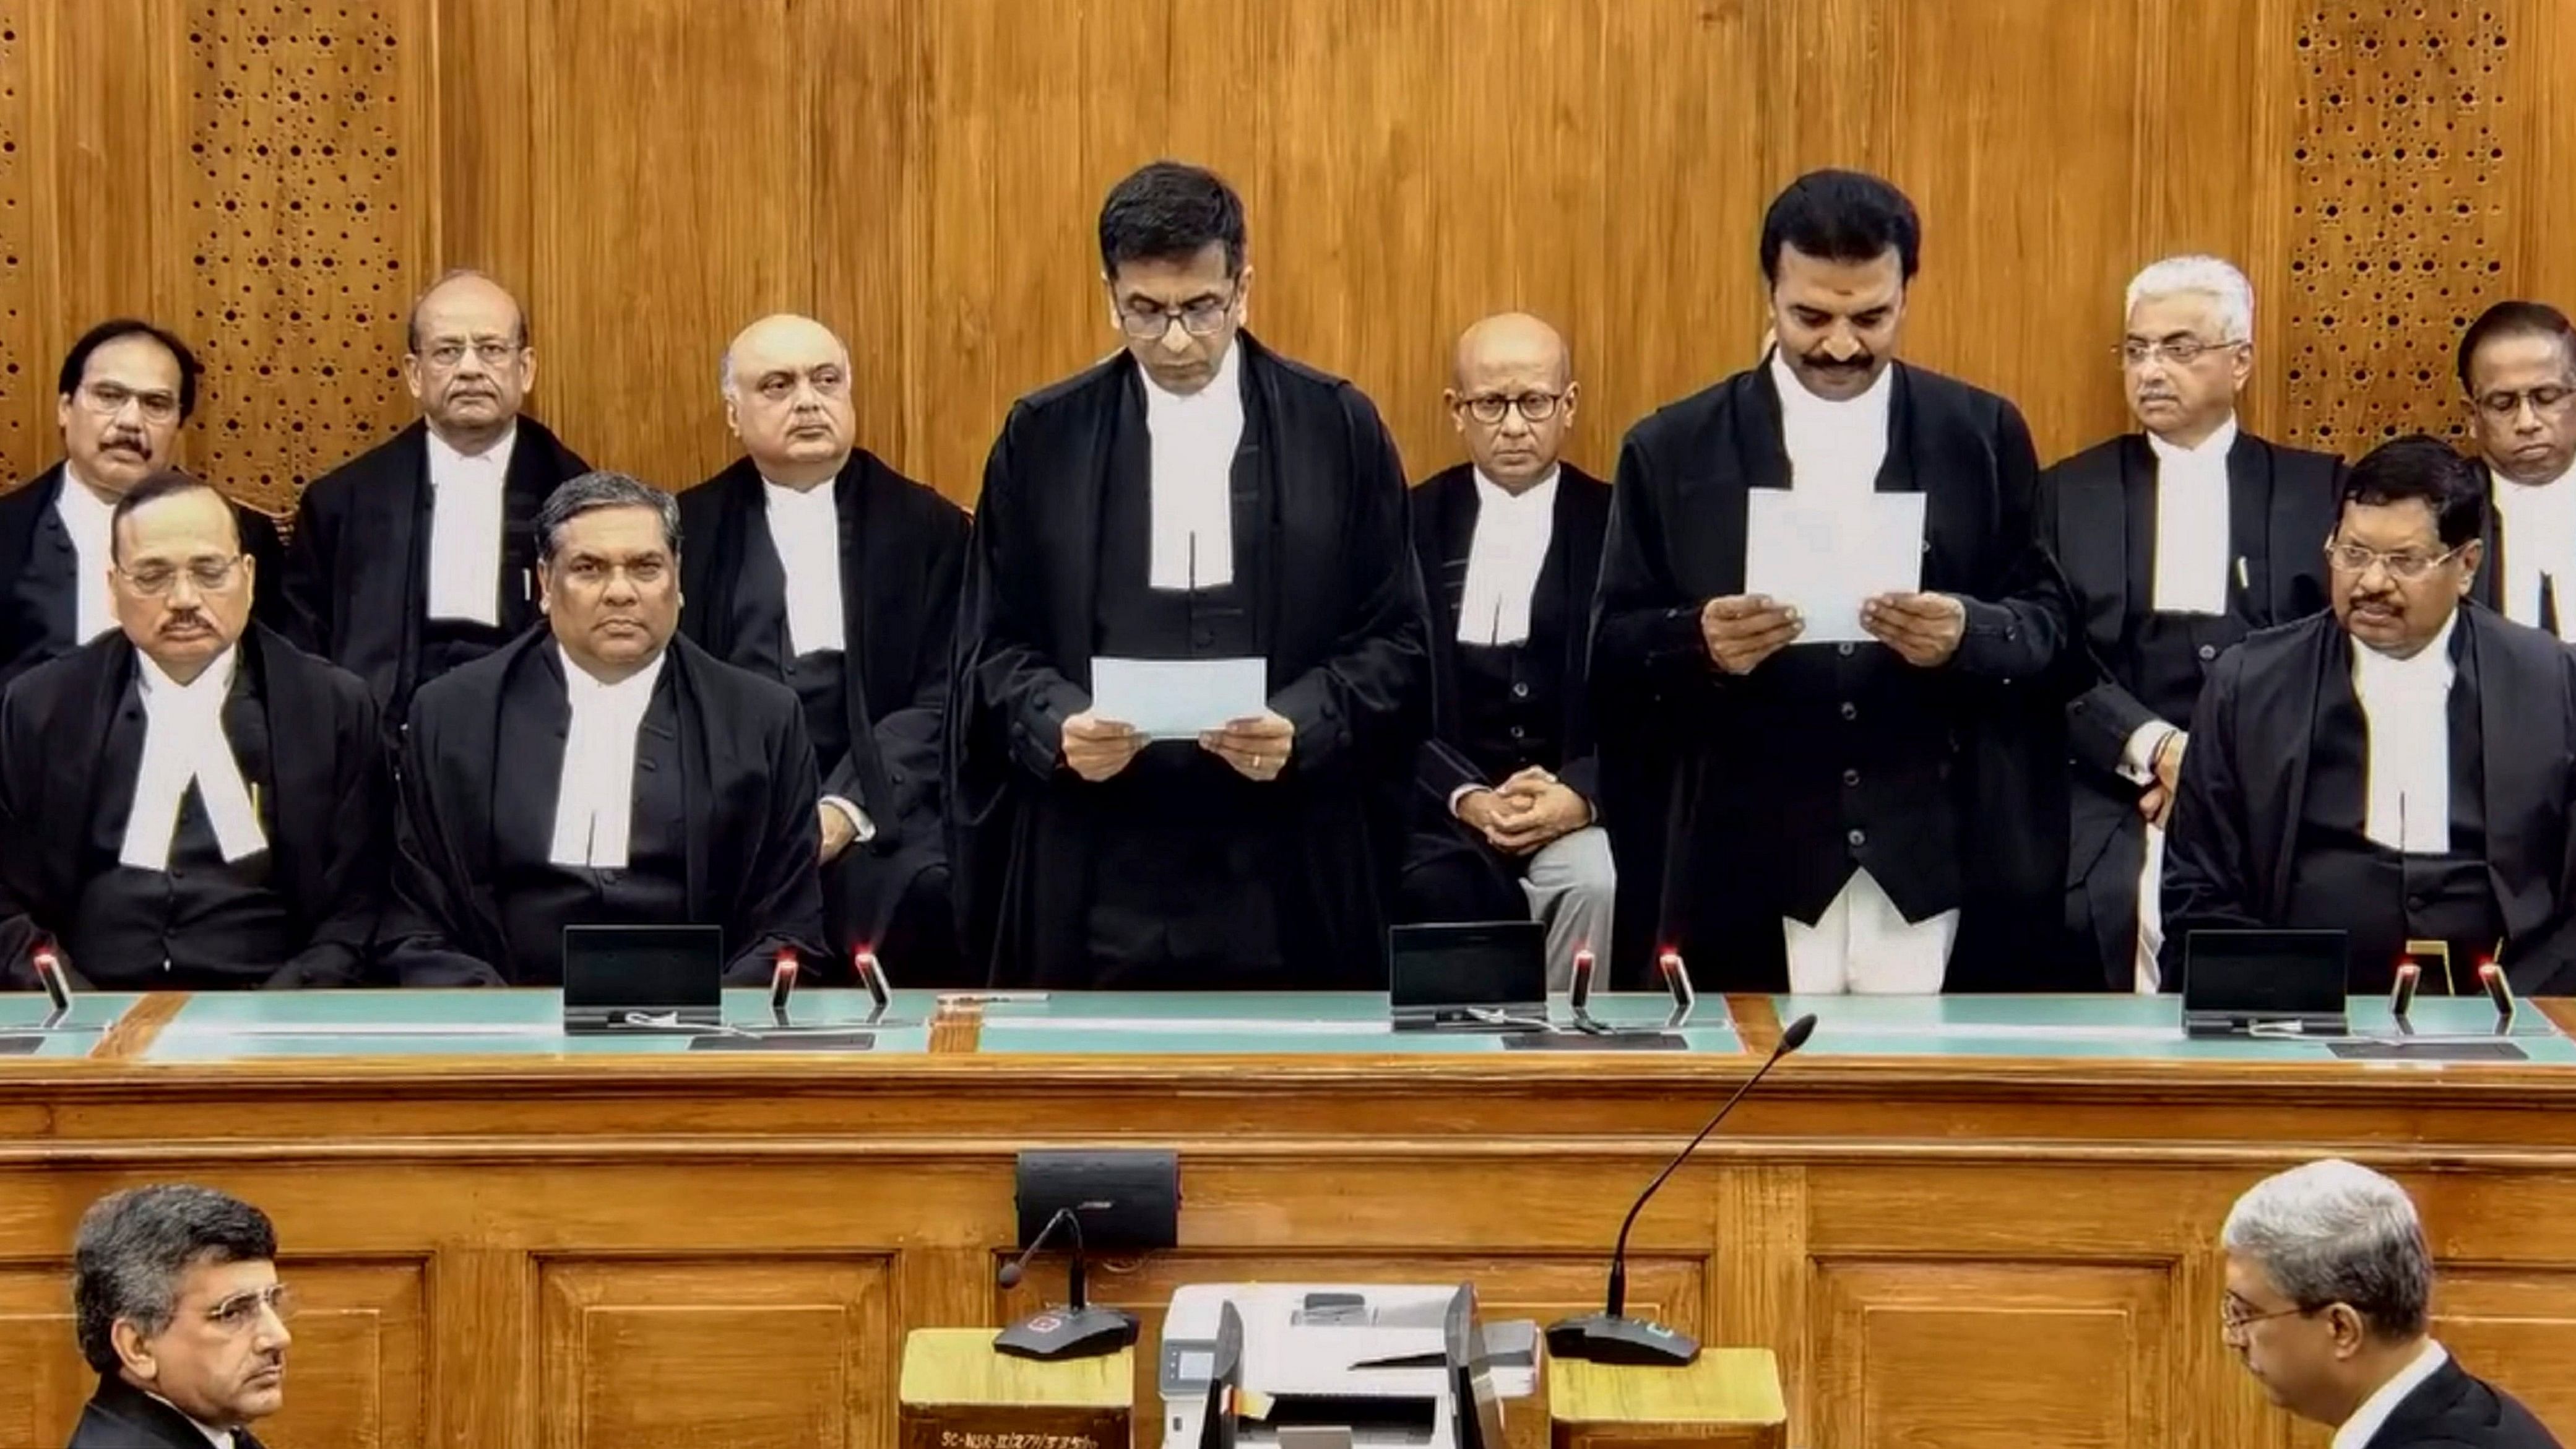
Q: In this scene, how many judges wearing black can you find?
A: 11